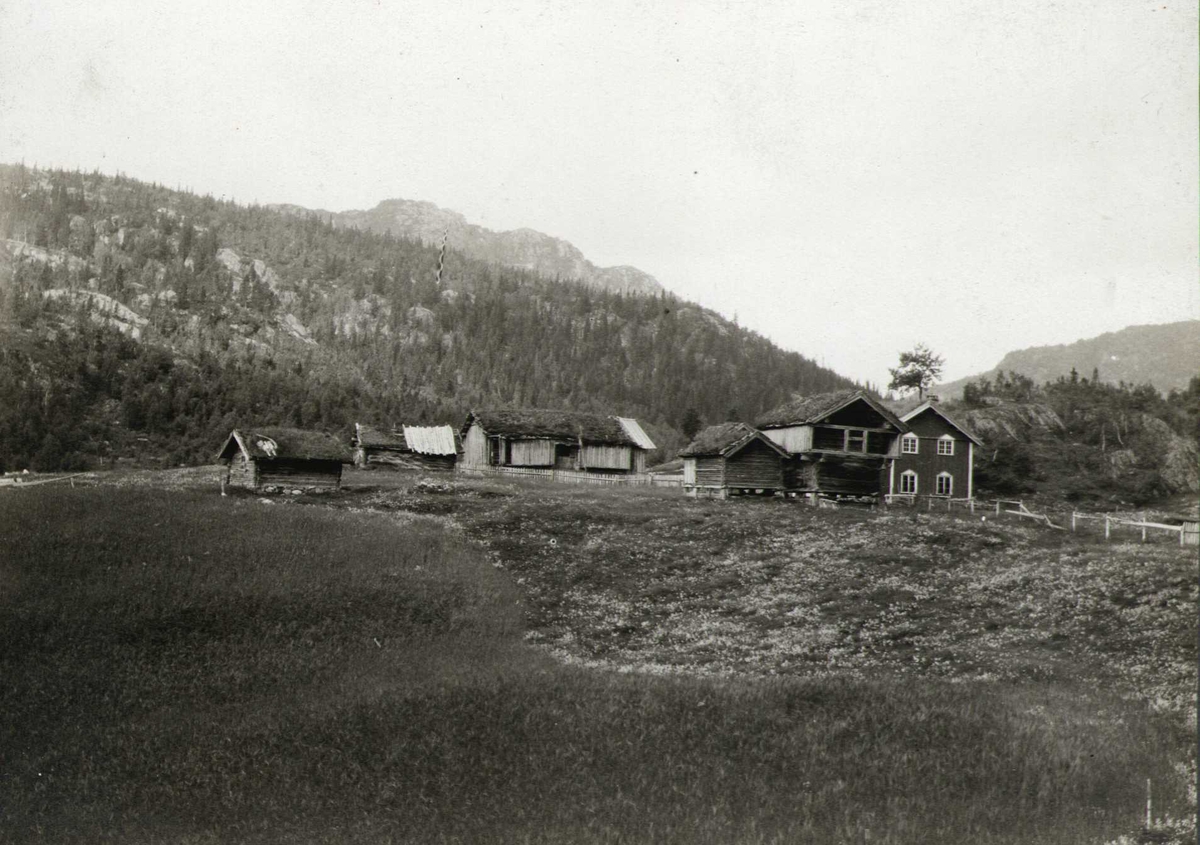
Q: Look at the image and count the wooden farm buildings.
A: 6